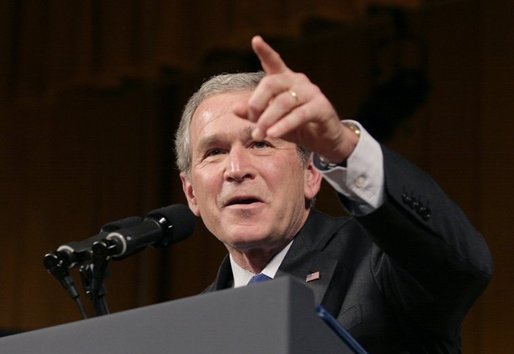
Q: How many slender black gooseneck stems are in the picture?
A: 2